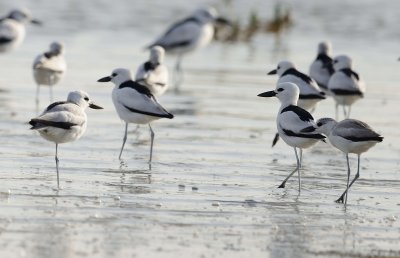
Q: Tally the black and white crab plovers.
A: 11